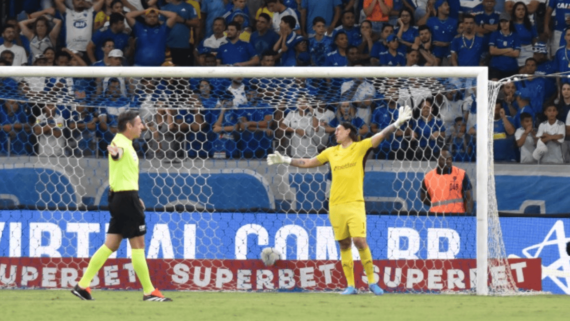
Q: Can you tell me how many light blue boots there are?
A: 2